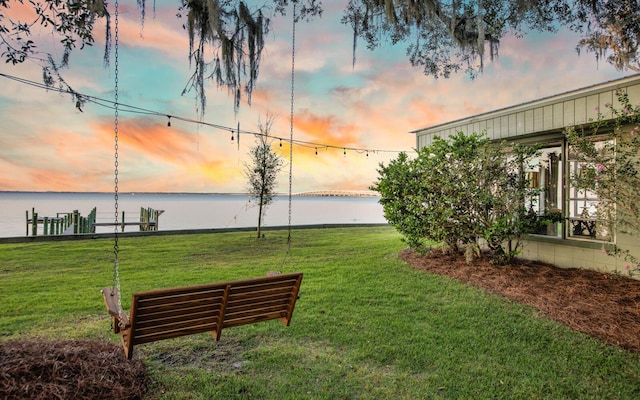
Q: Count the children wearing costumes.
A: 0